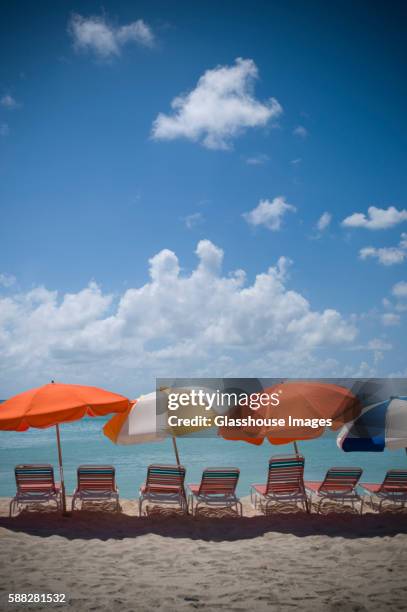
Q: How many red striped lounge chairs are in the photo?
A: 7